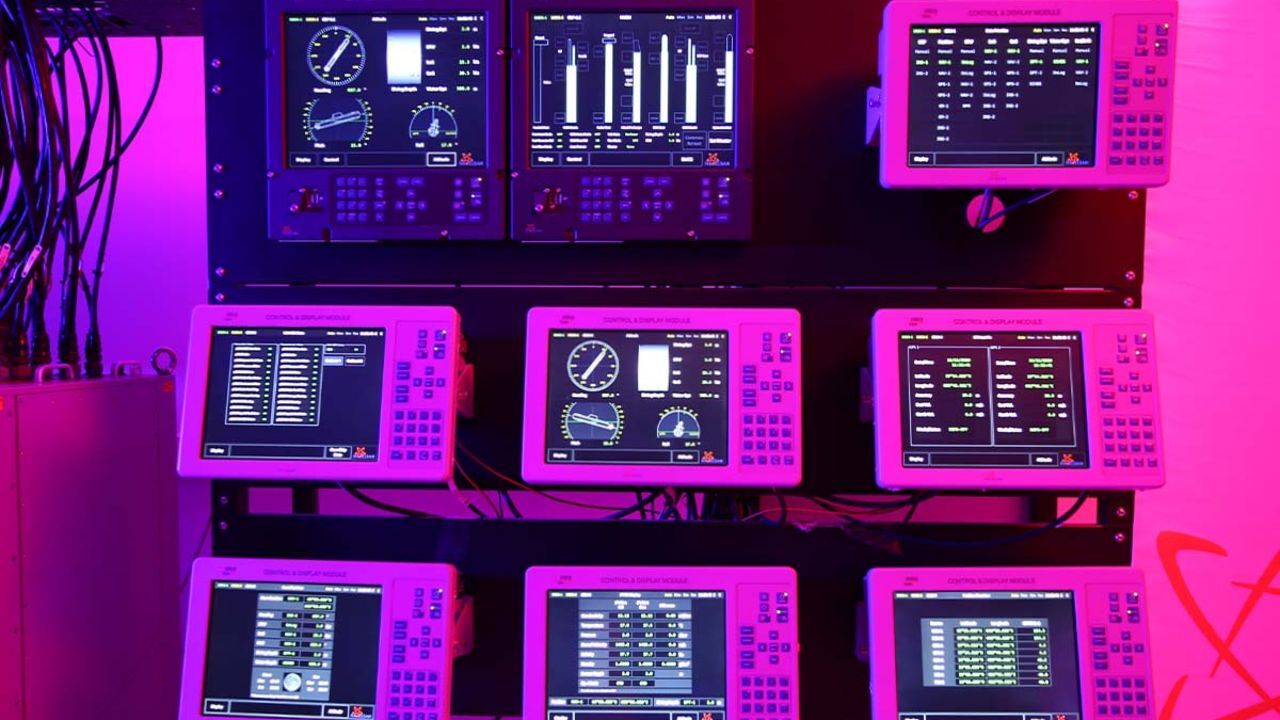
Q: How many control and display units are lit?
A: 9